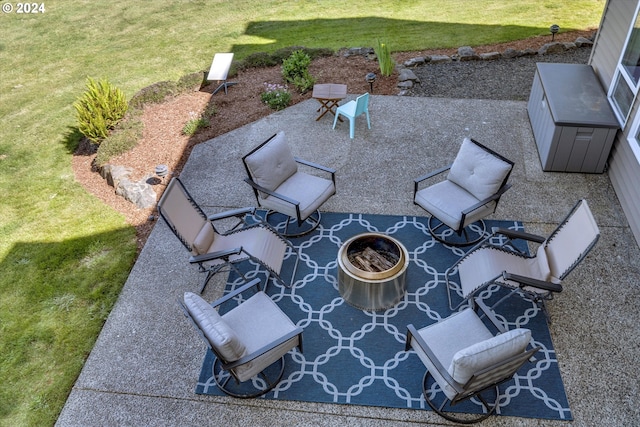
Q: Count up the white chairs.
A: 6